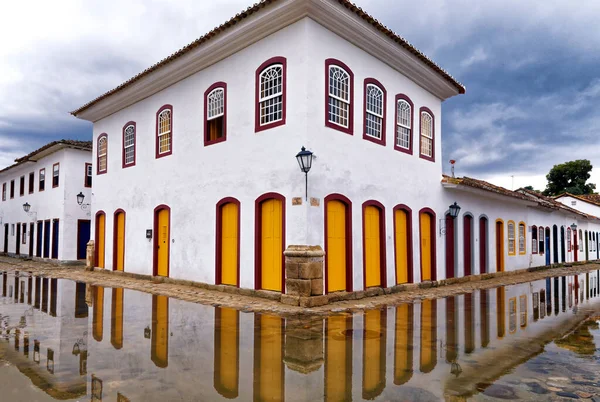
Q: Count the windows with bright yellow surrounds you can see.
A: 2